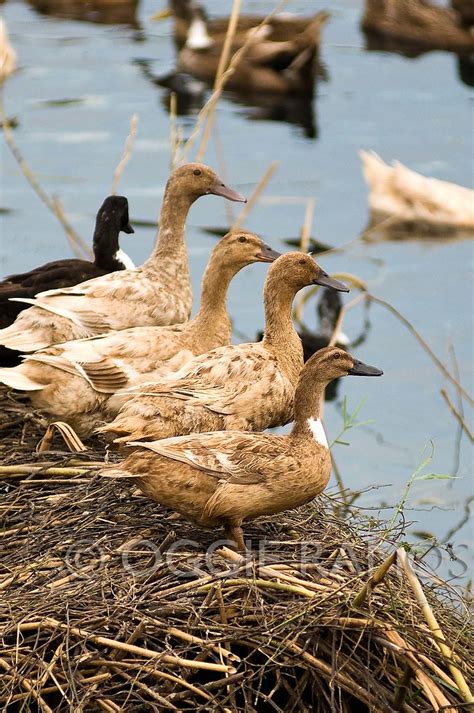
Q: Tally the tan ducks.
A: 4